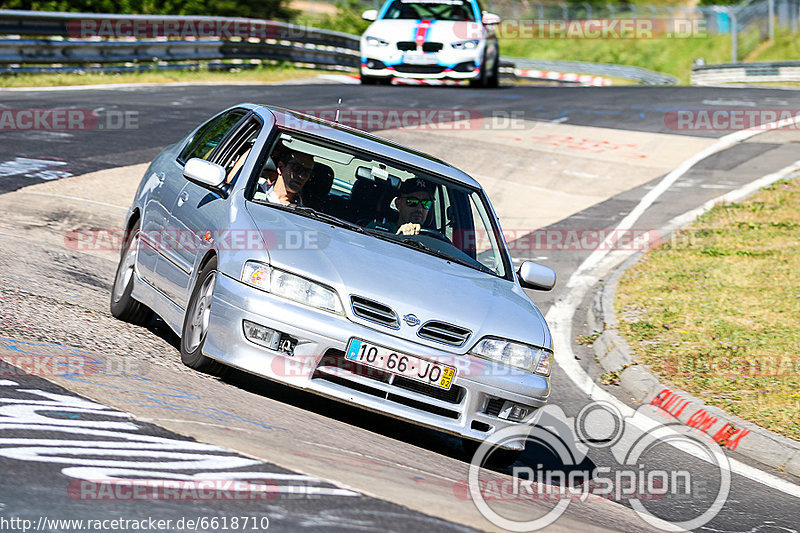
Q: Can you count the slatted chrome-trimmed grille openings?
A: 2